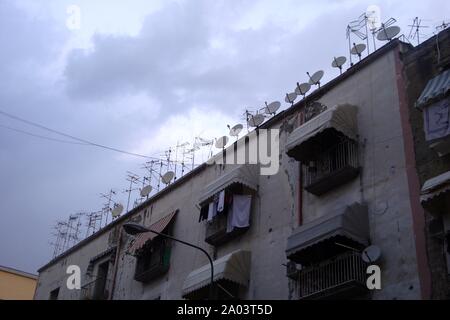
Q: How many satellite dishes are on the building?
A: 14